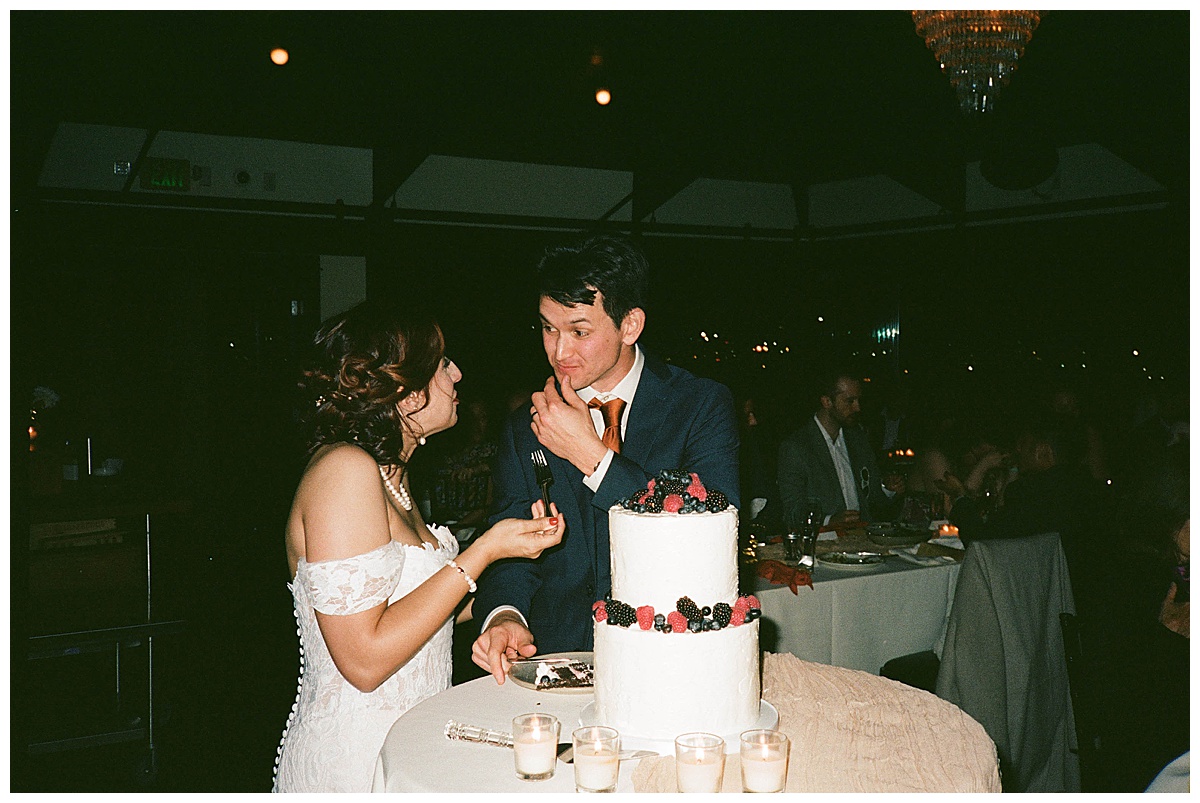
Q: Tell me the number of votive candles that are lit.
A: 4